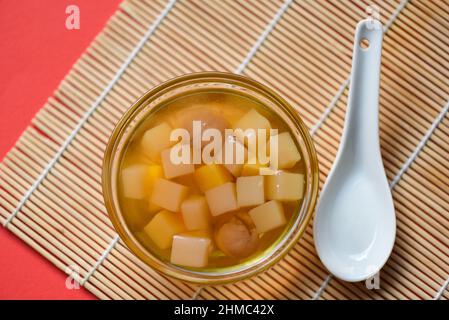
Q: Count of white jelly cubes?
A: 13